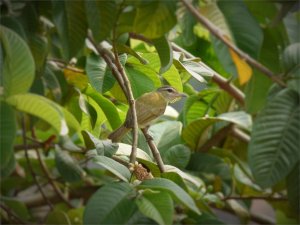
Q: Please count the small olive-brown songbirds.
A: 1